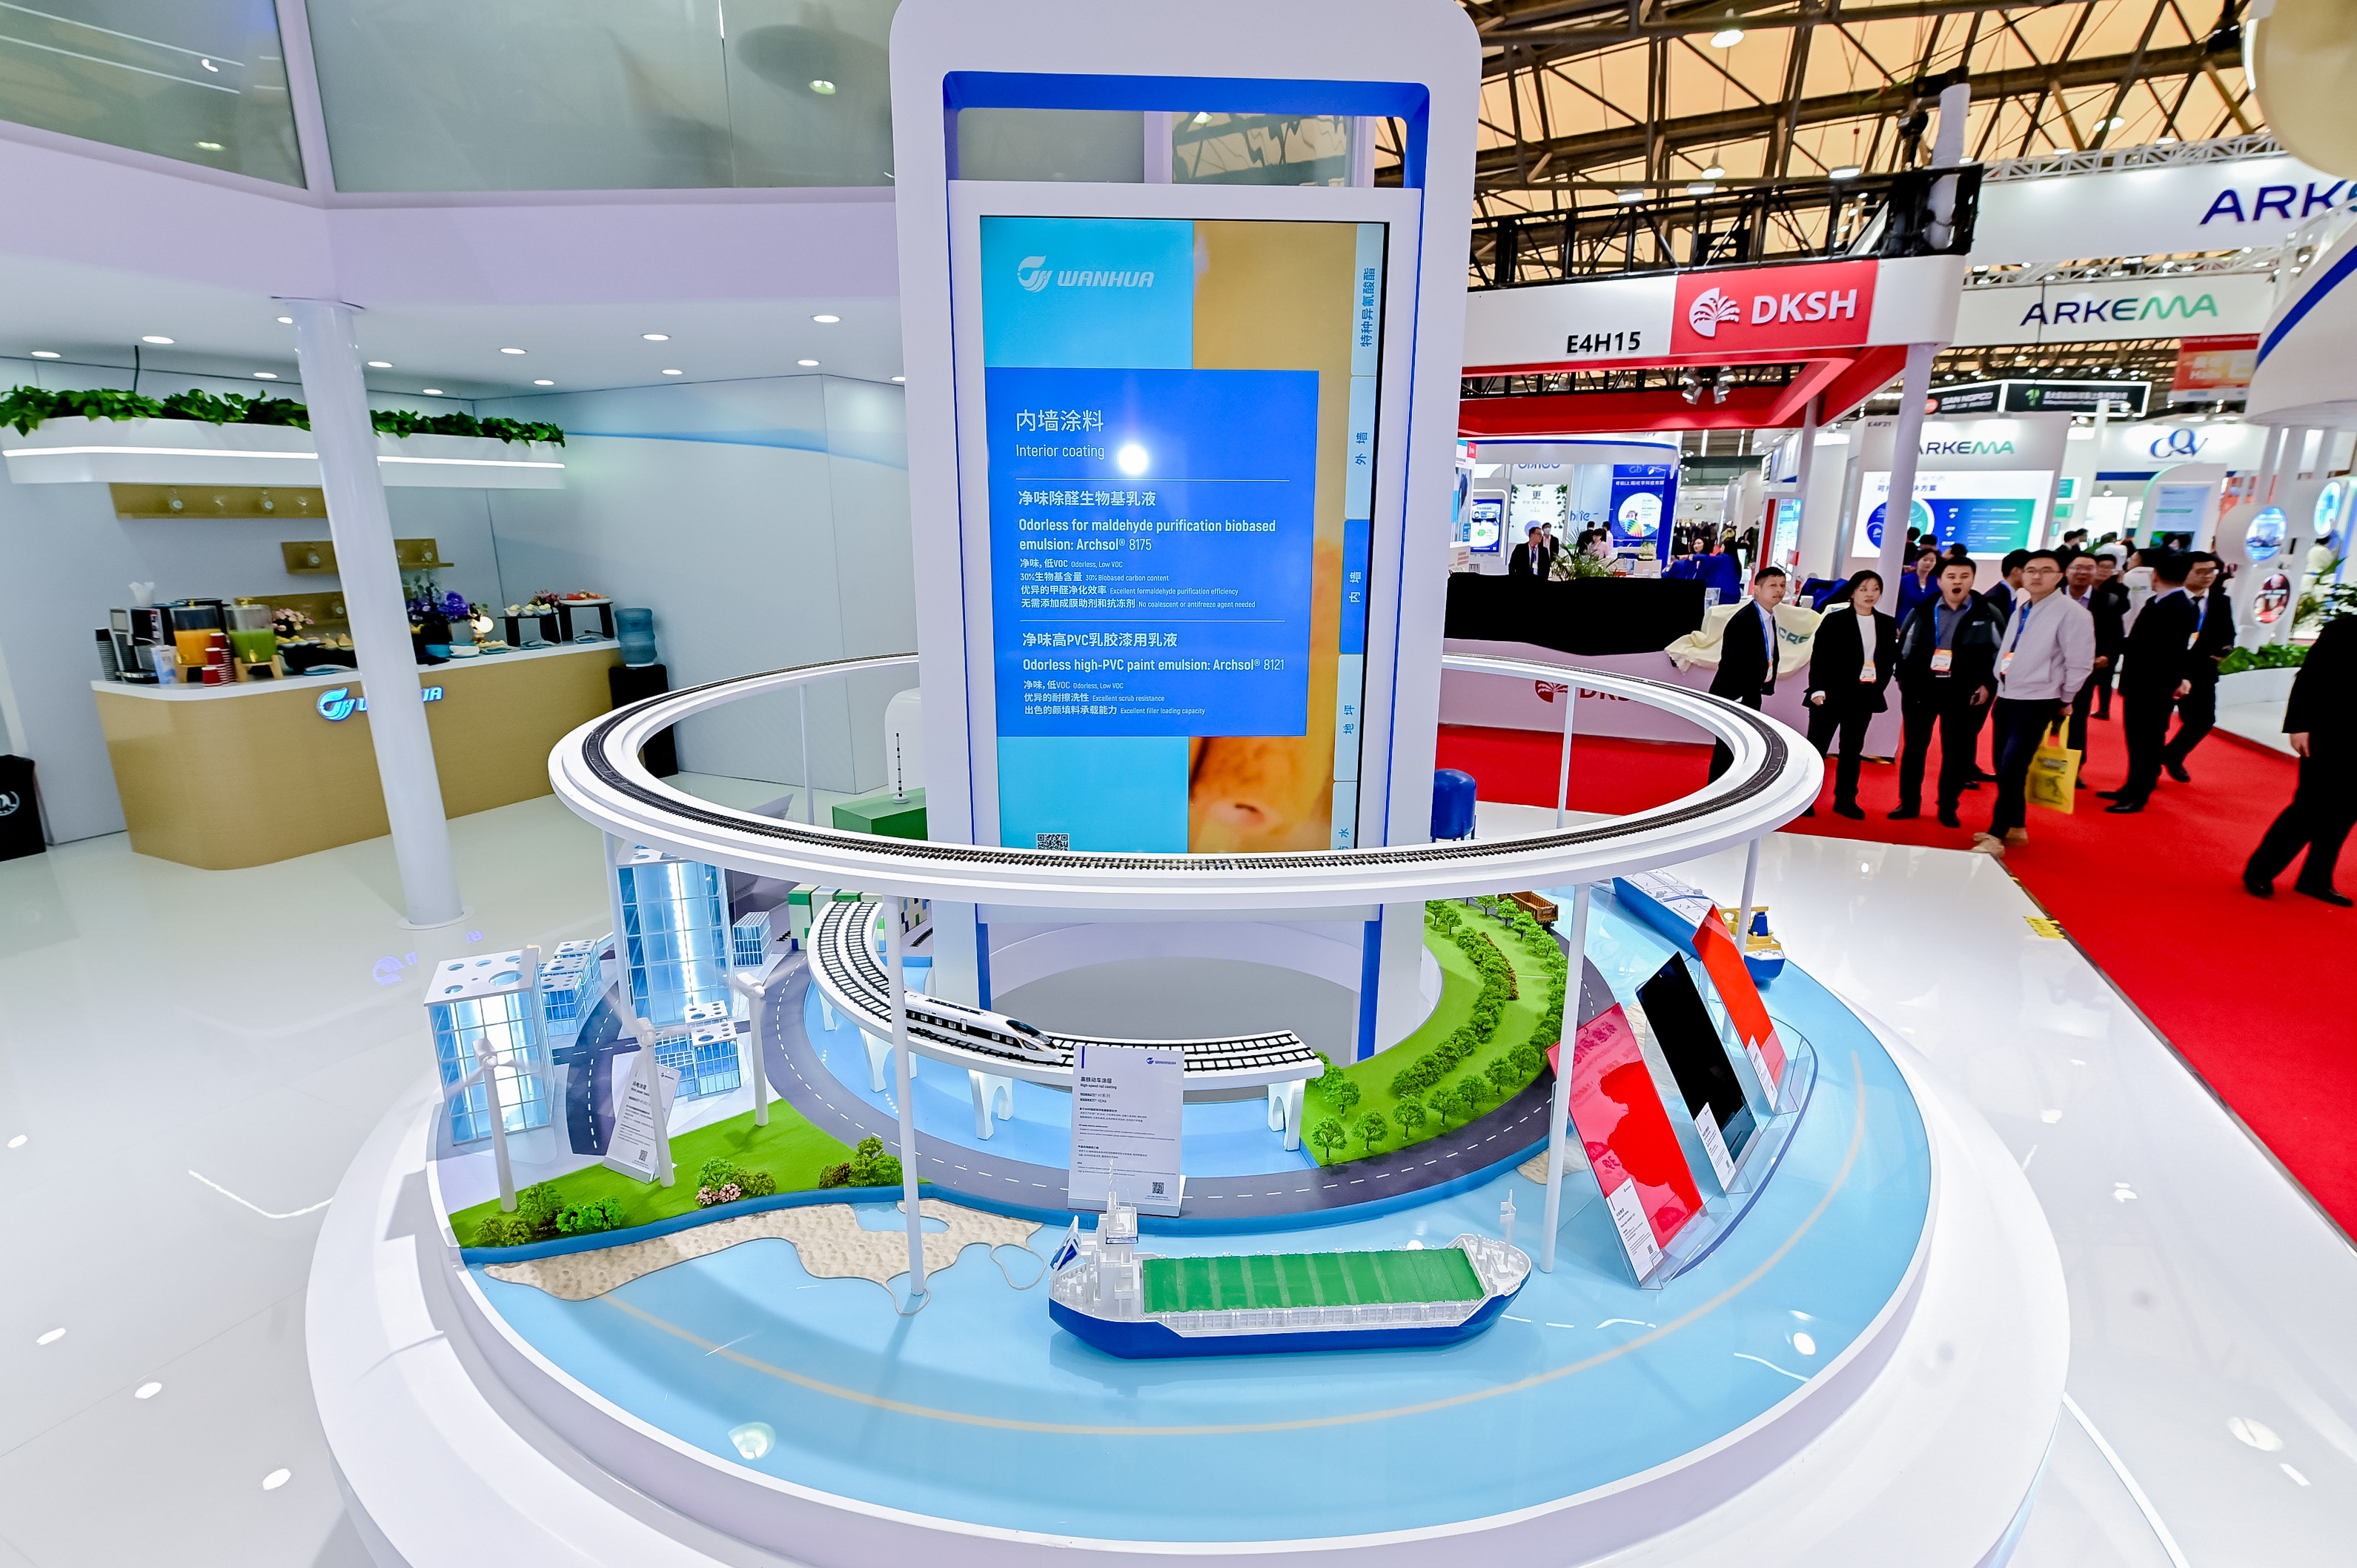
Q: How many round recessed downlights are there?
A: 13